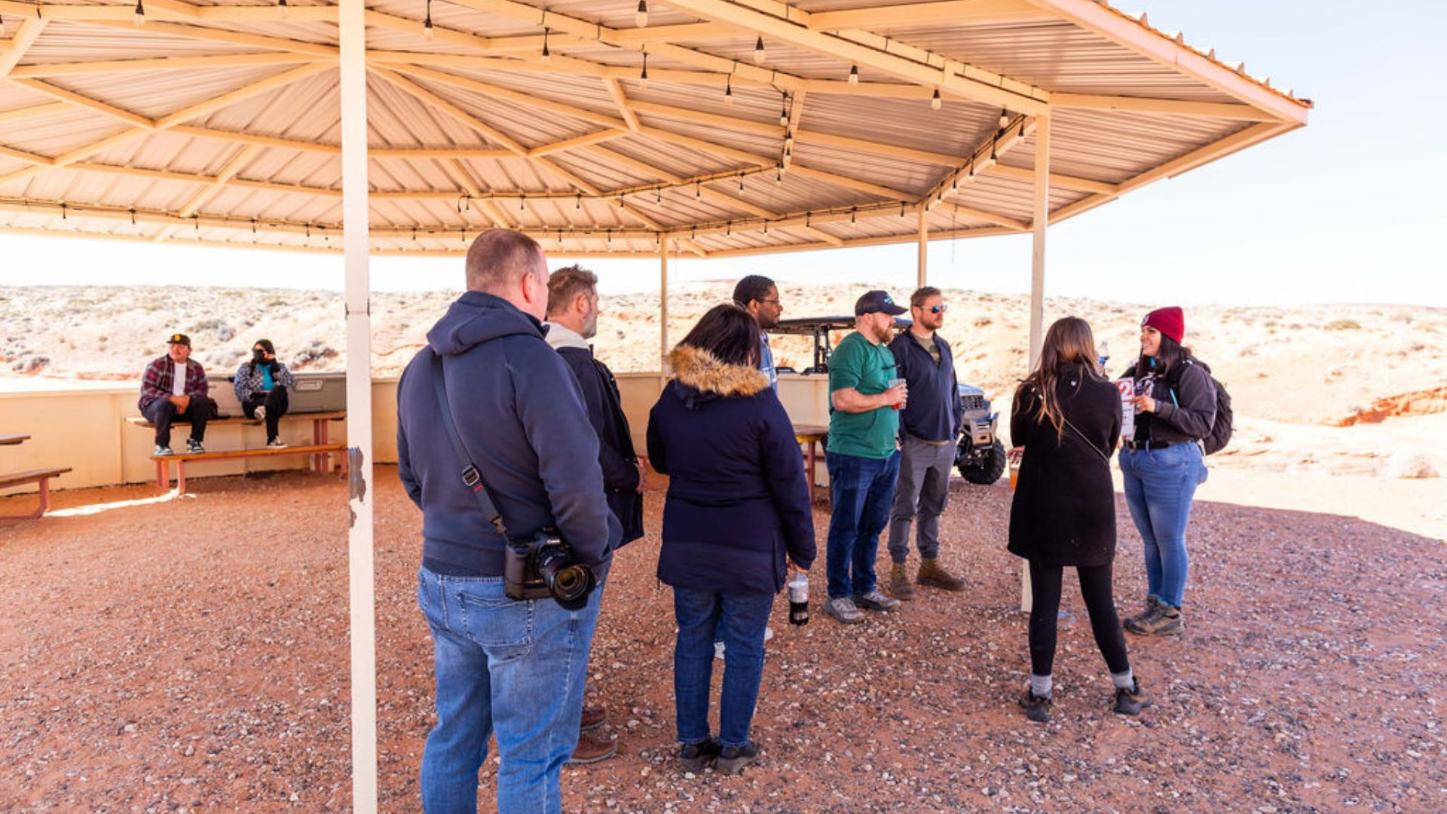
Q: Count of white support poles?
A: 4